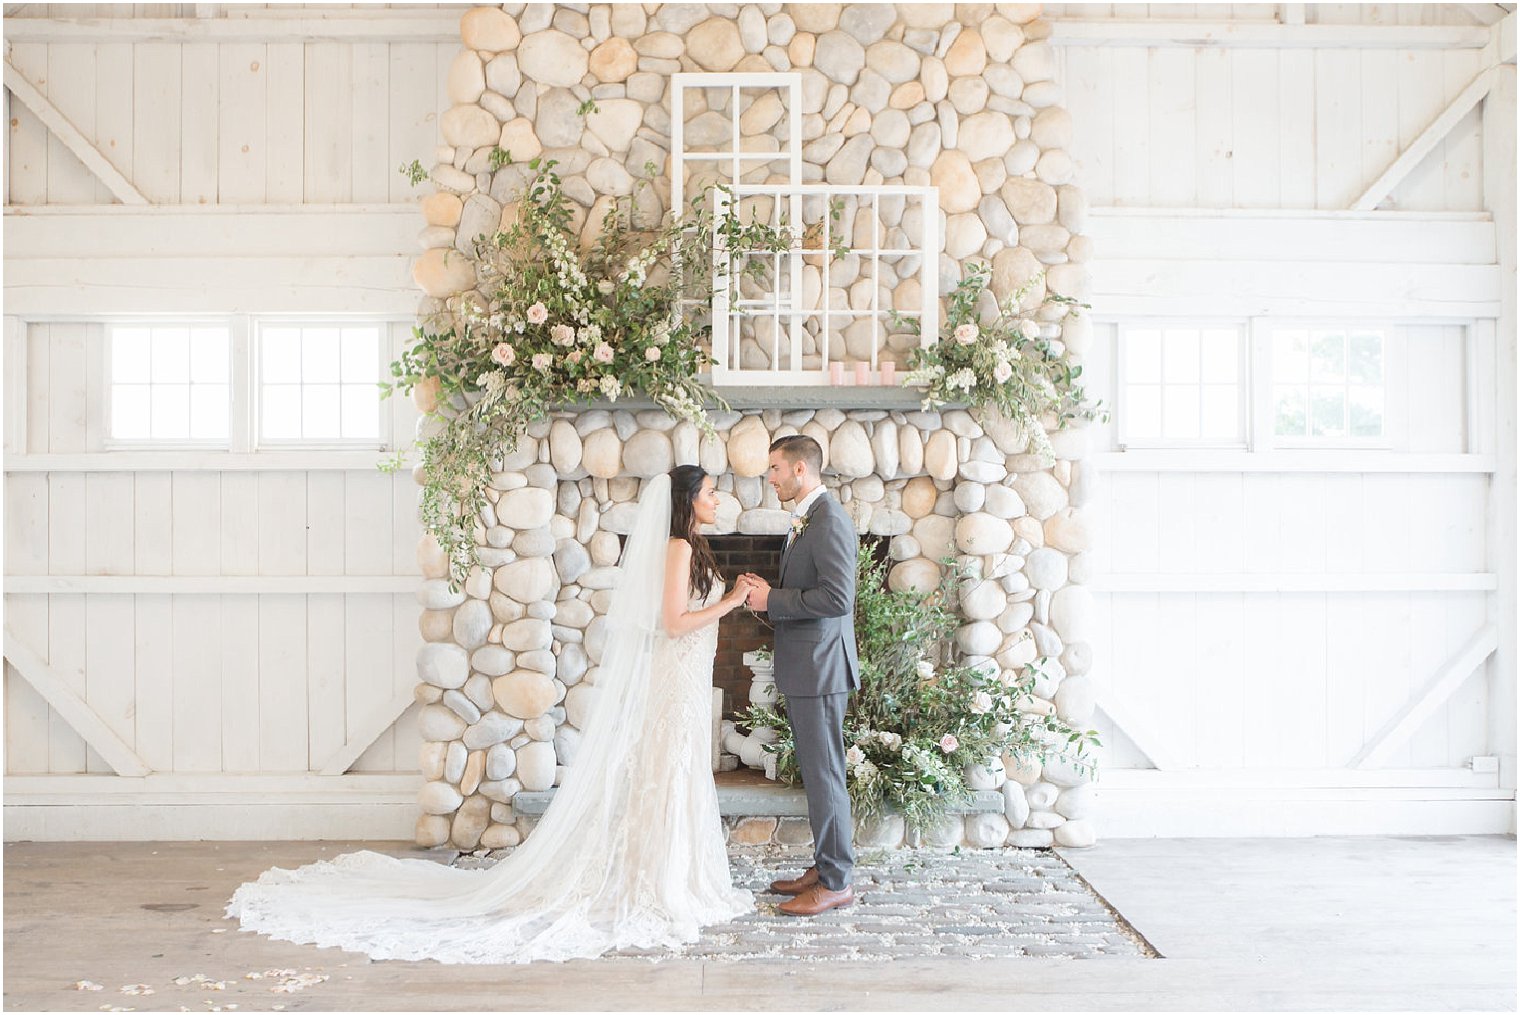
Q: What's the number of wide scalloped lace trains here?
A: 1